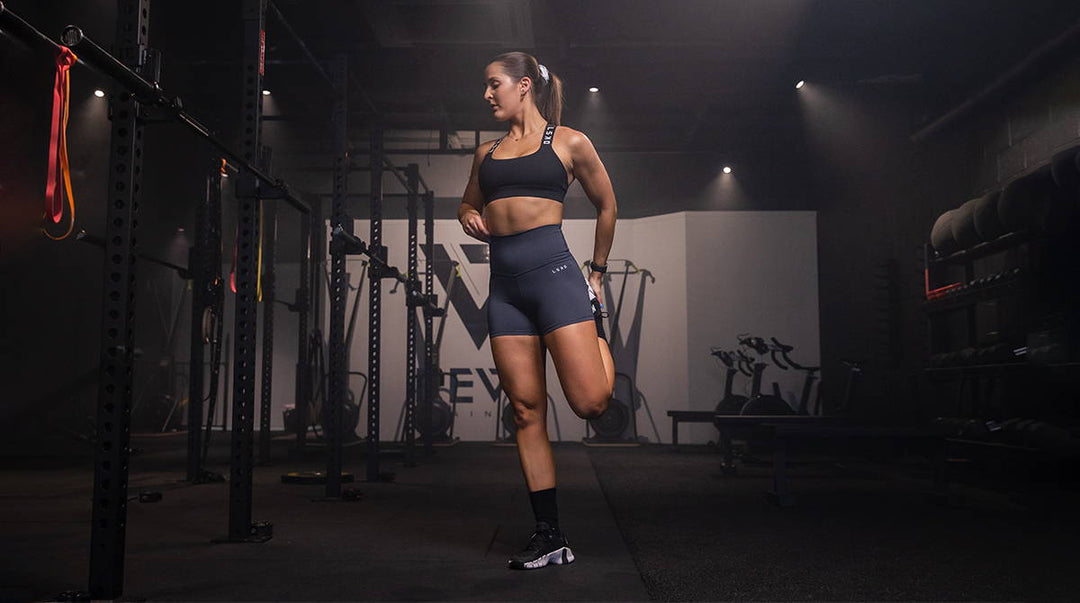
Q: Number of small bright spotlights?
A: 5